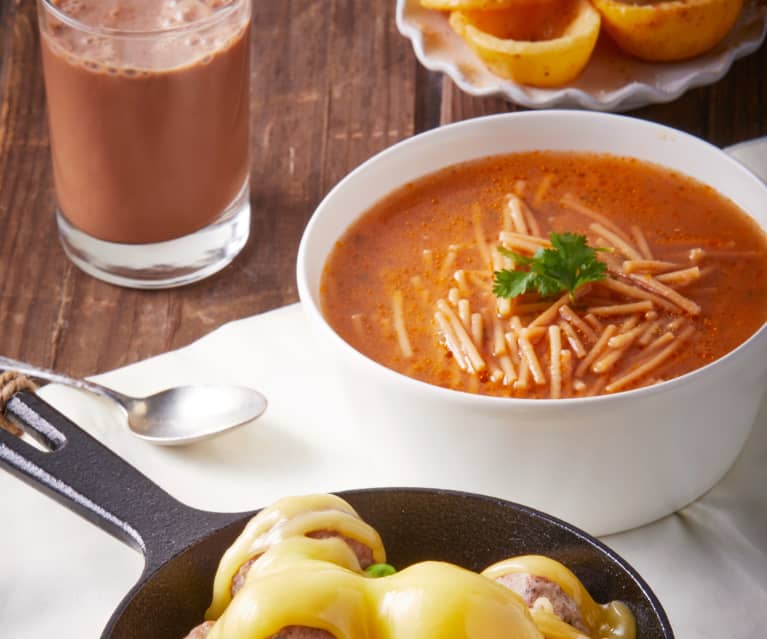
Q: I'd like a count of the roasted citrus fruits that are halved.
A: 3